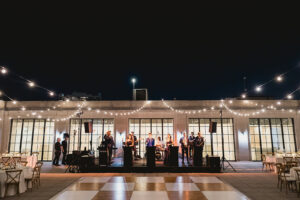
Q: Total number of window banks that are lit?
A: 5